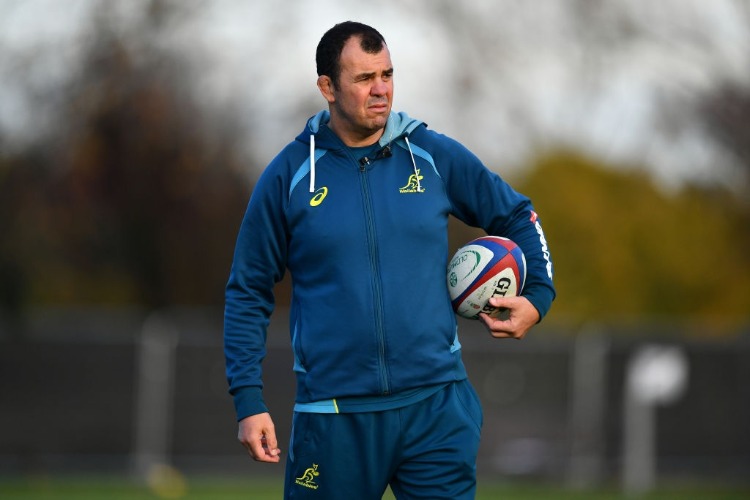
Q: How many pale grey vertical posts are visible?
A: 3